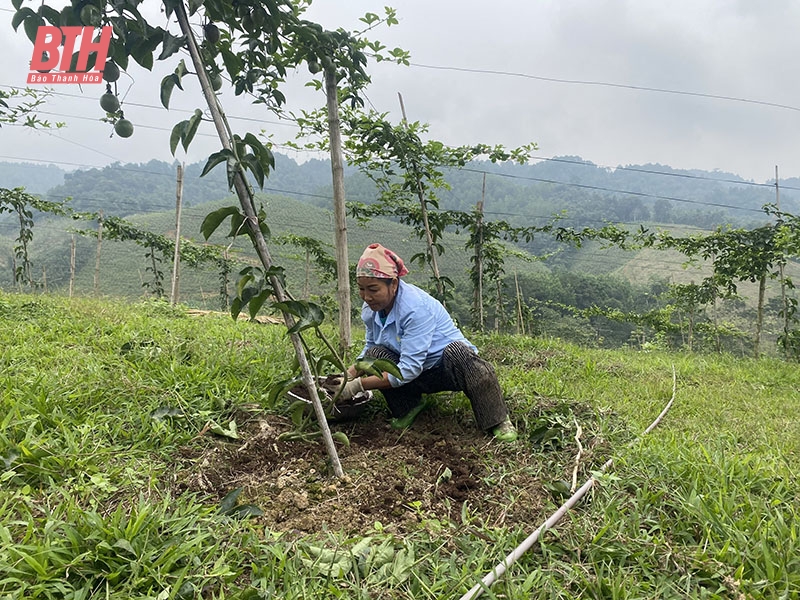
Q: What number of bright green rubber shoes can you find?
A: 2